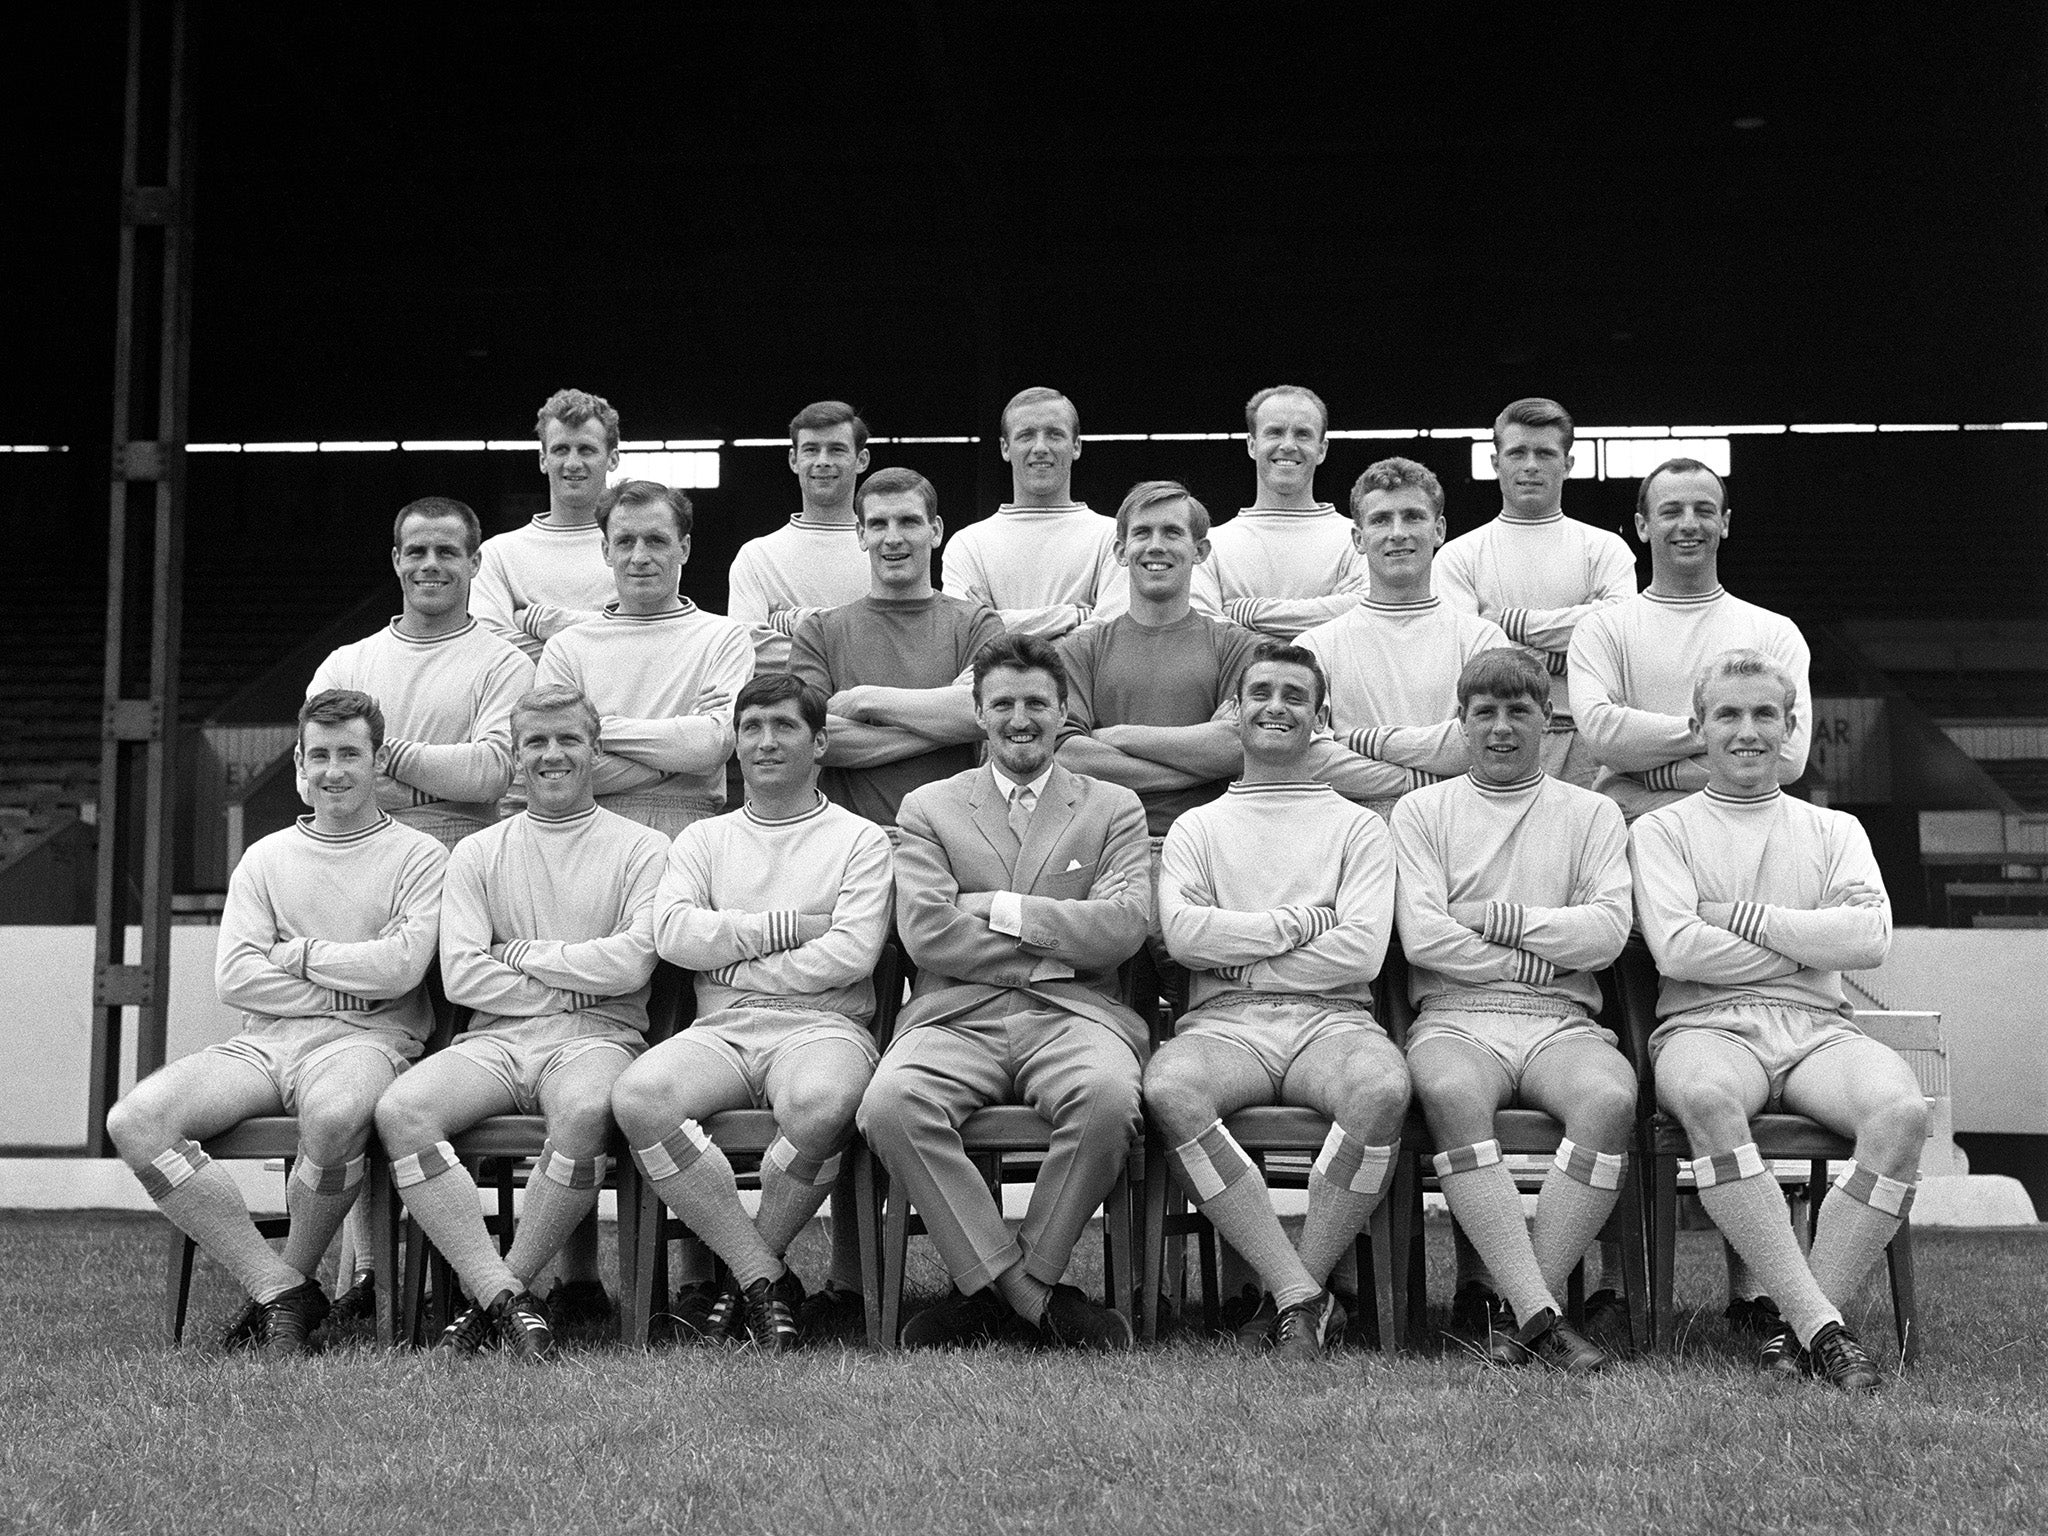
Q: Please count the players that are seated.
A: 6